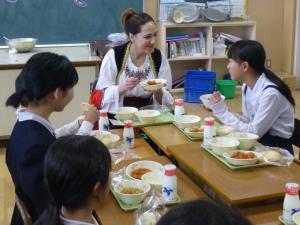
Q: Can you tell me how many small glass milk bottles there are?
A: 6